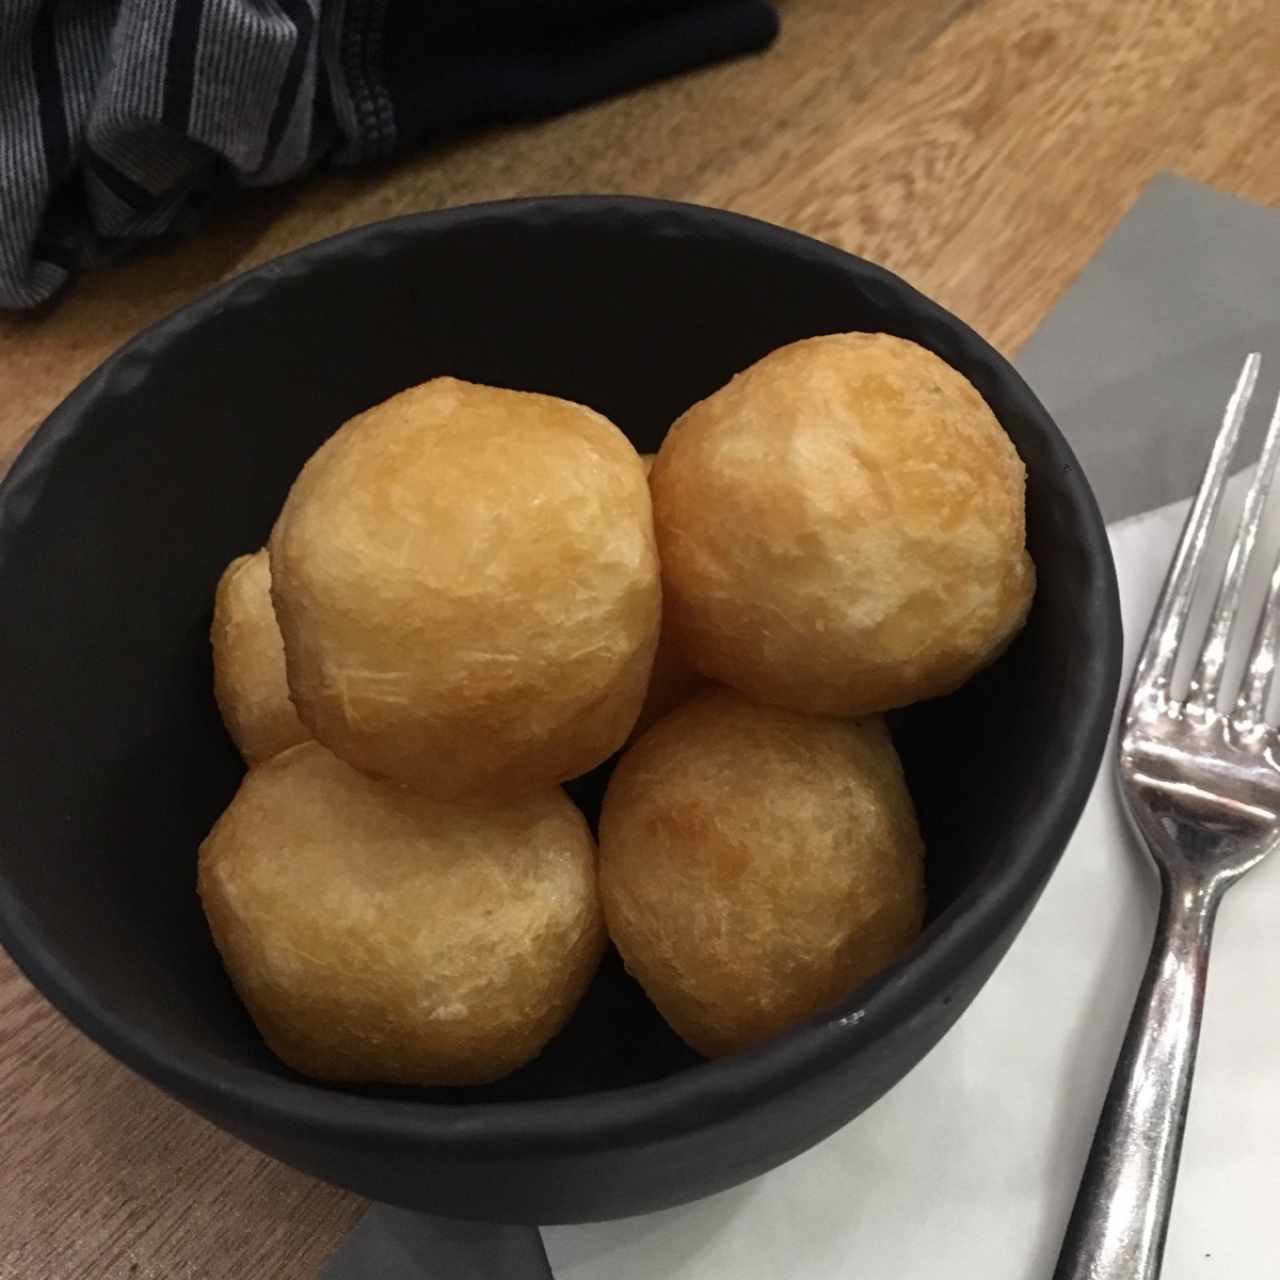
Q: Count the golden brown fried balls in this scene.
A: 6